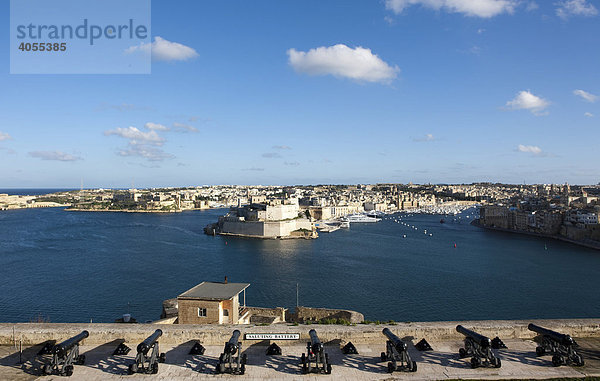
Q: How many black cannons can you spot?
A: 7